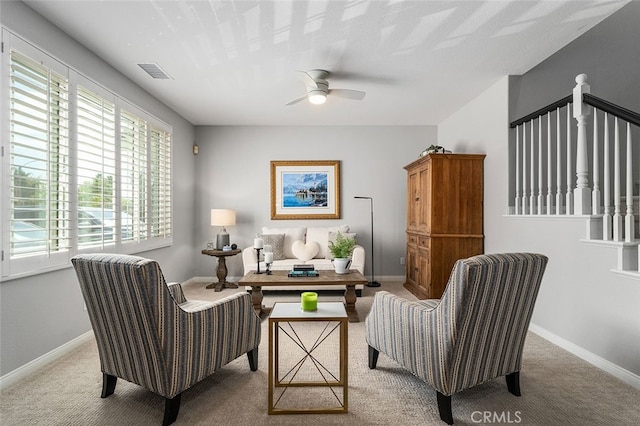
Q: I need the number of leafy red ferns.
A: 0